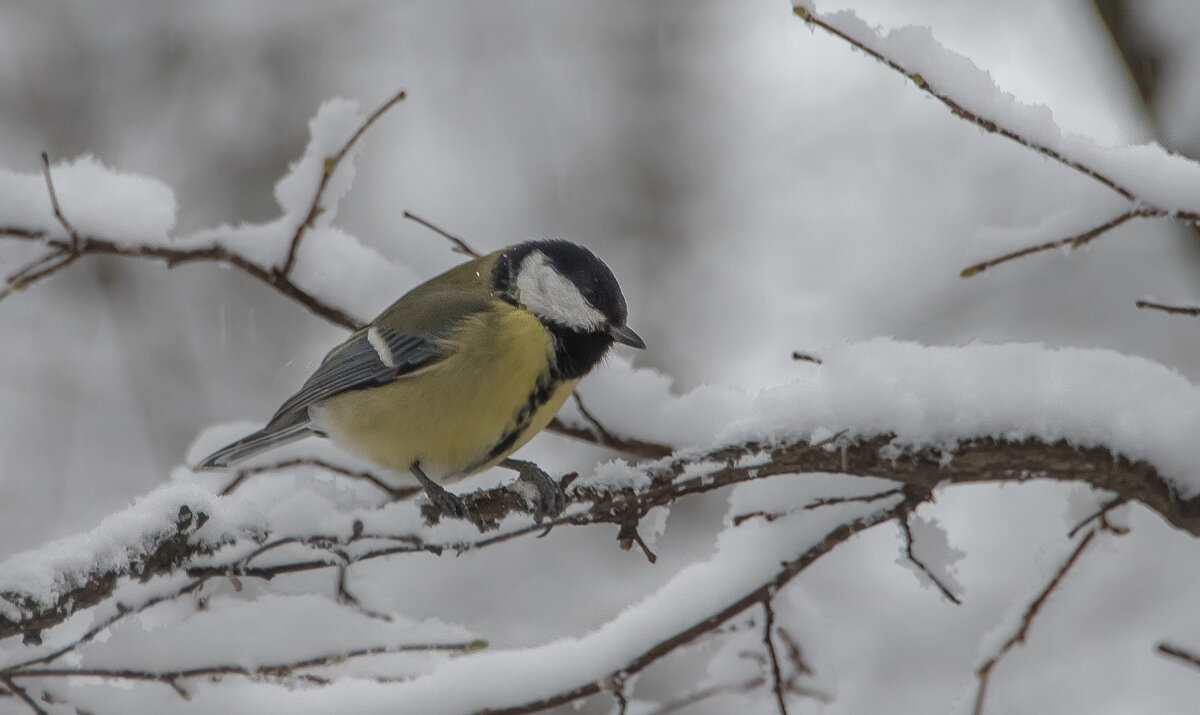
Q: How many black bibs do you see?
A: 1